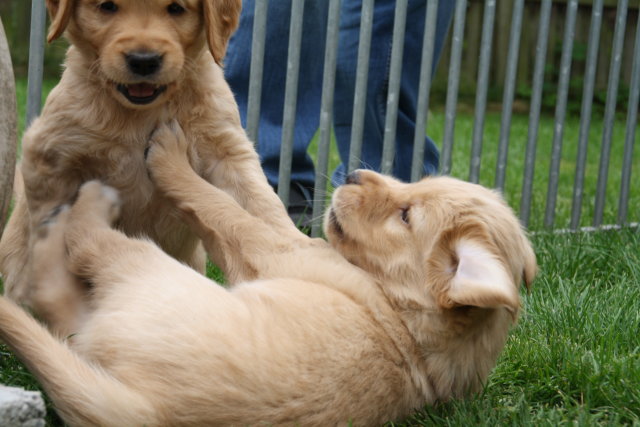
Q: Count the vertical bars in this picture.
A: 15